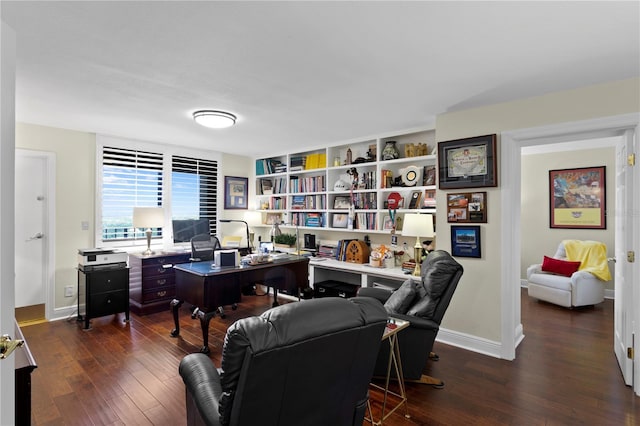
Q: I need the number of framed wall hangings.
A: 5